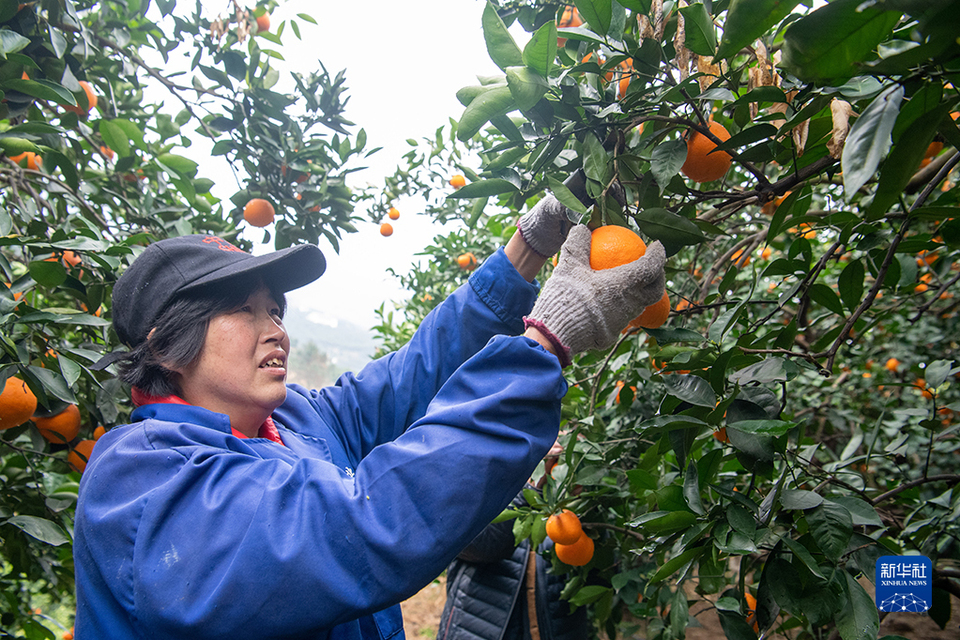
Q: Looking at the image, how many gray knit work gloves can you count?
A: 2